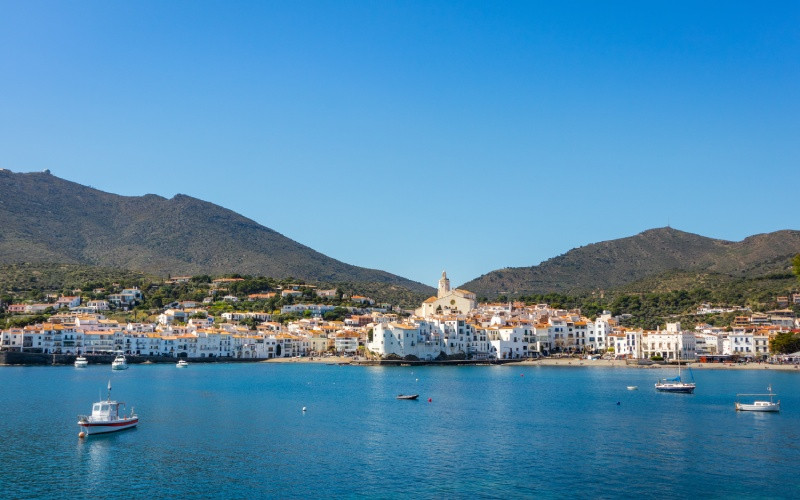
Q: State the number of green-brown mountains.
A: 2